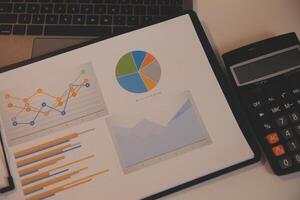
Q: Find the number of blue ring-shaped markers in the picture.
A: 5